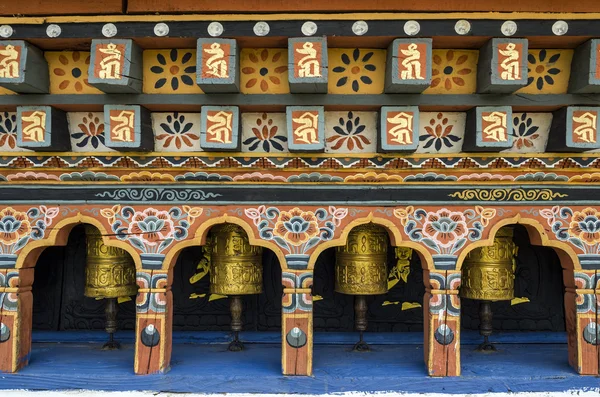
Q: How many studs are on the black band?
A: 12